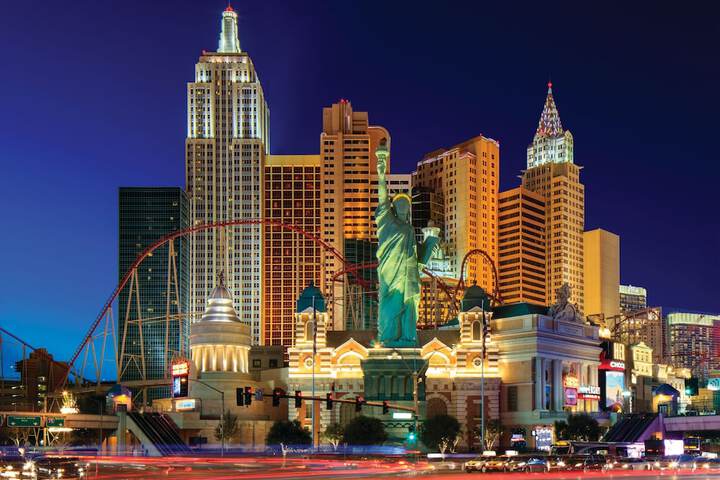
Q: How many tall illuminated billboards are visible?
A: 2